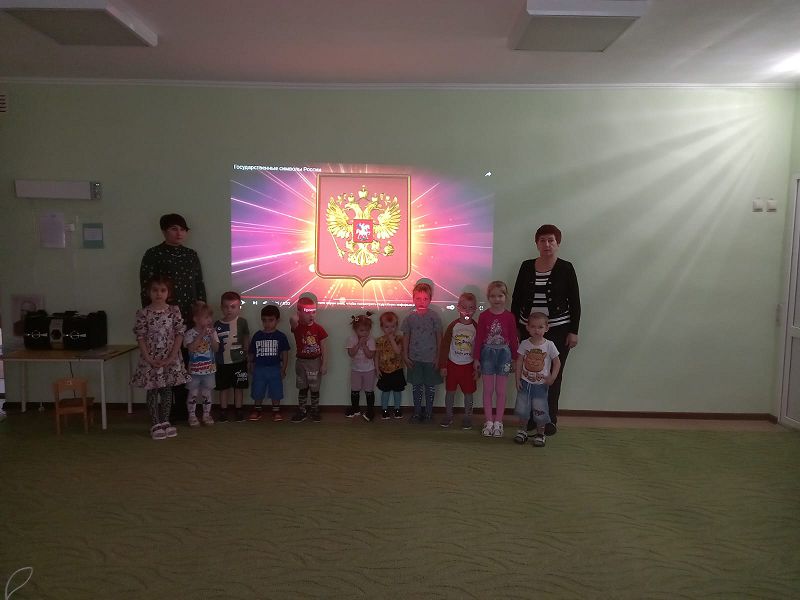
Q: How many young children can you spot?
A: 11